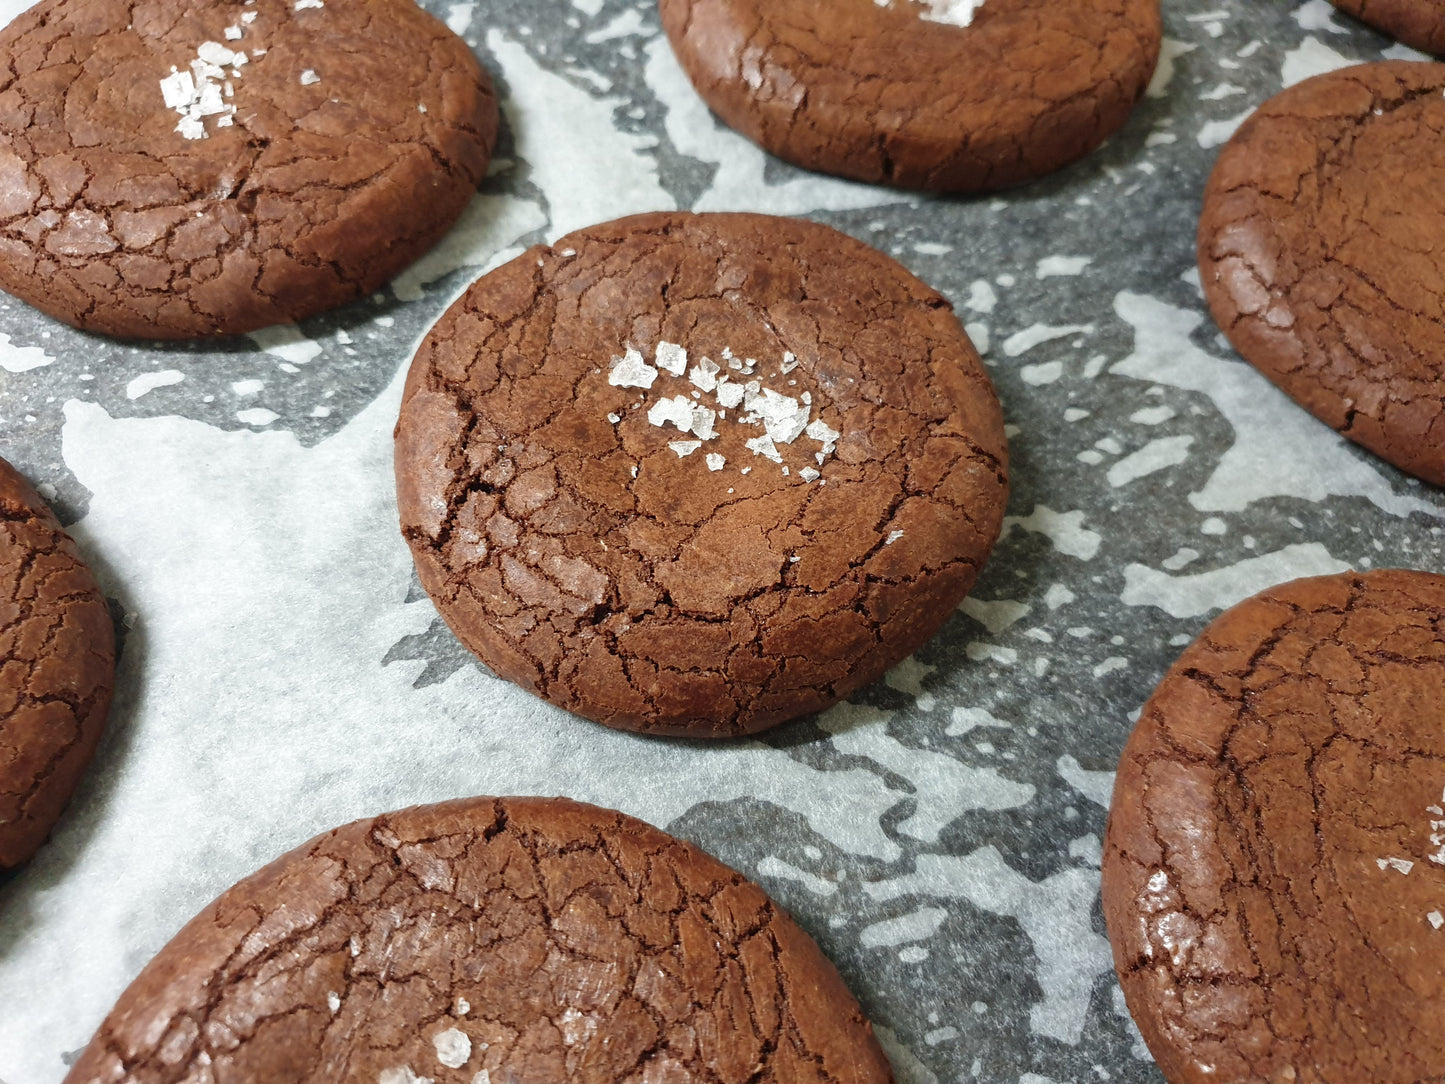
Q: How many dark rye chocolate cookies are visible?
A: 8